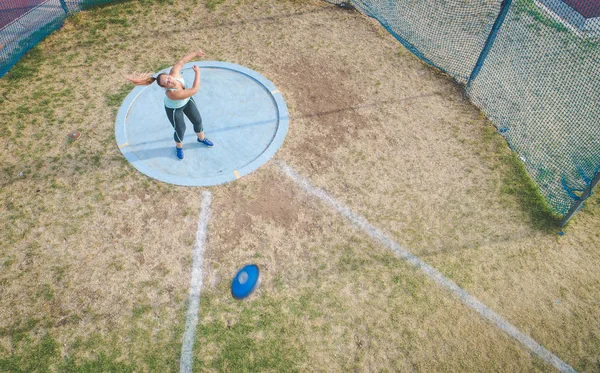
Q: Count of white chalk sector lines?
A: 2